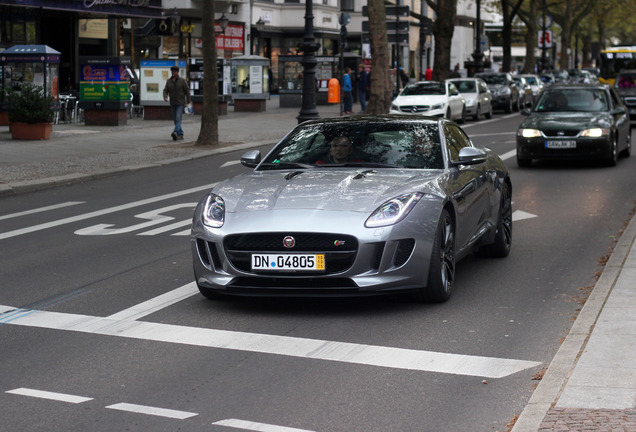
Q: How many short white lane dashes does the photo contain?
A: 3